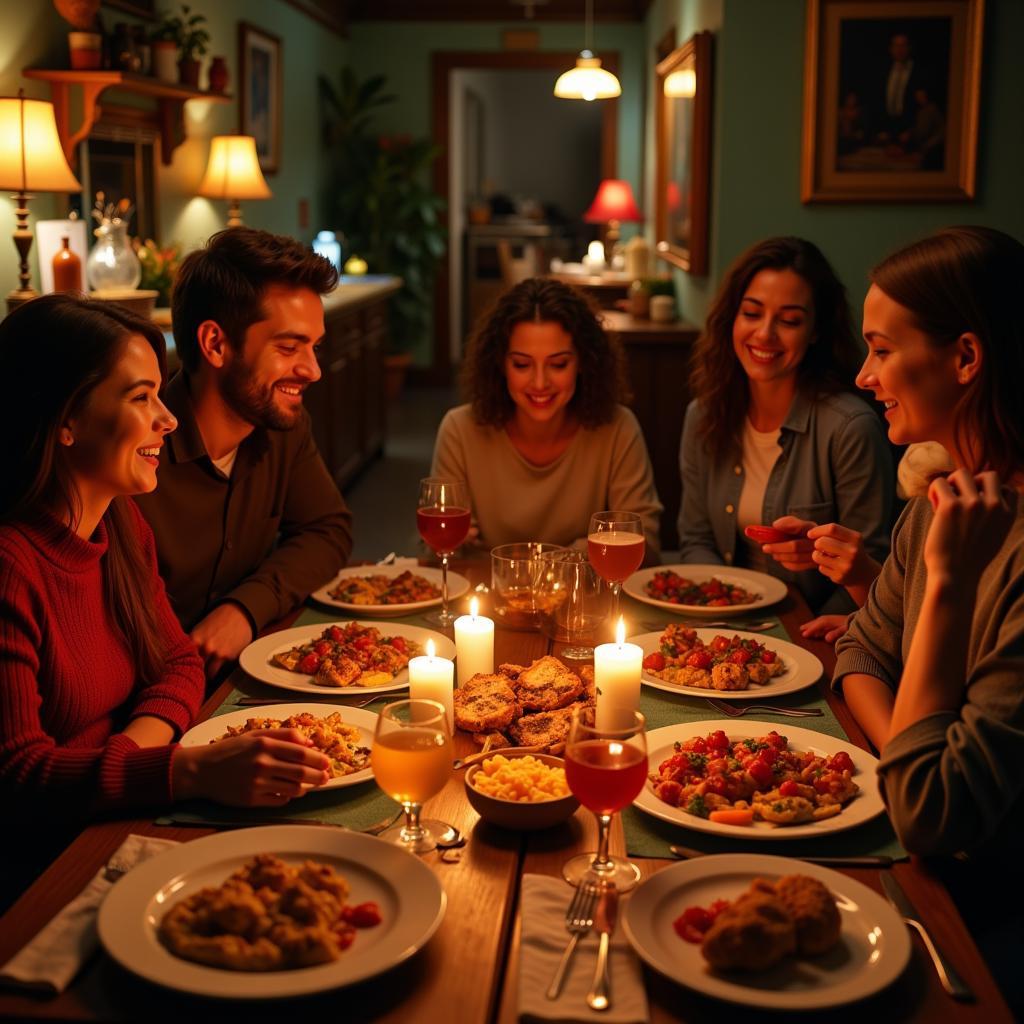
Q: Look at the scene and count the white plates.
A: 8